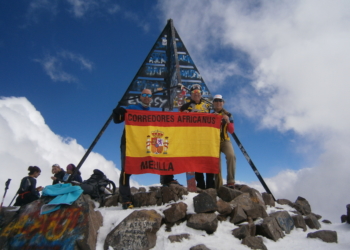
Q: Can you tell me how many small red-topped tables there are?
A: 0